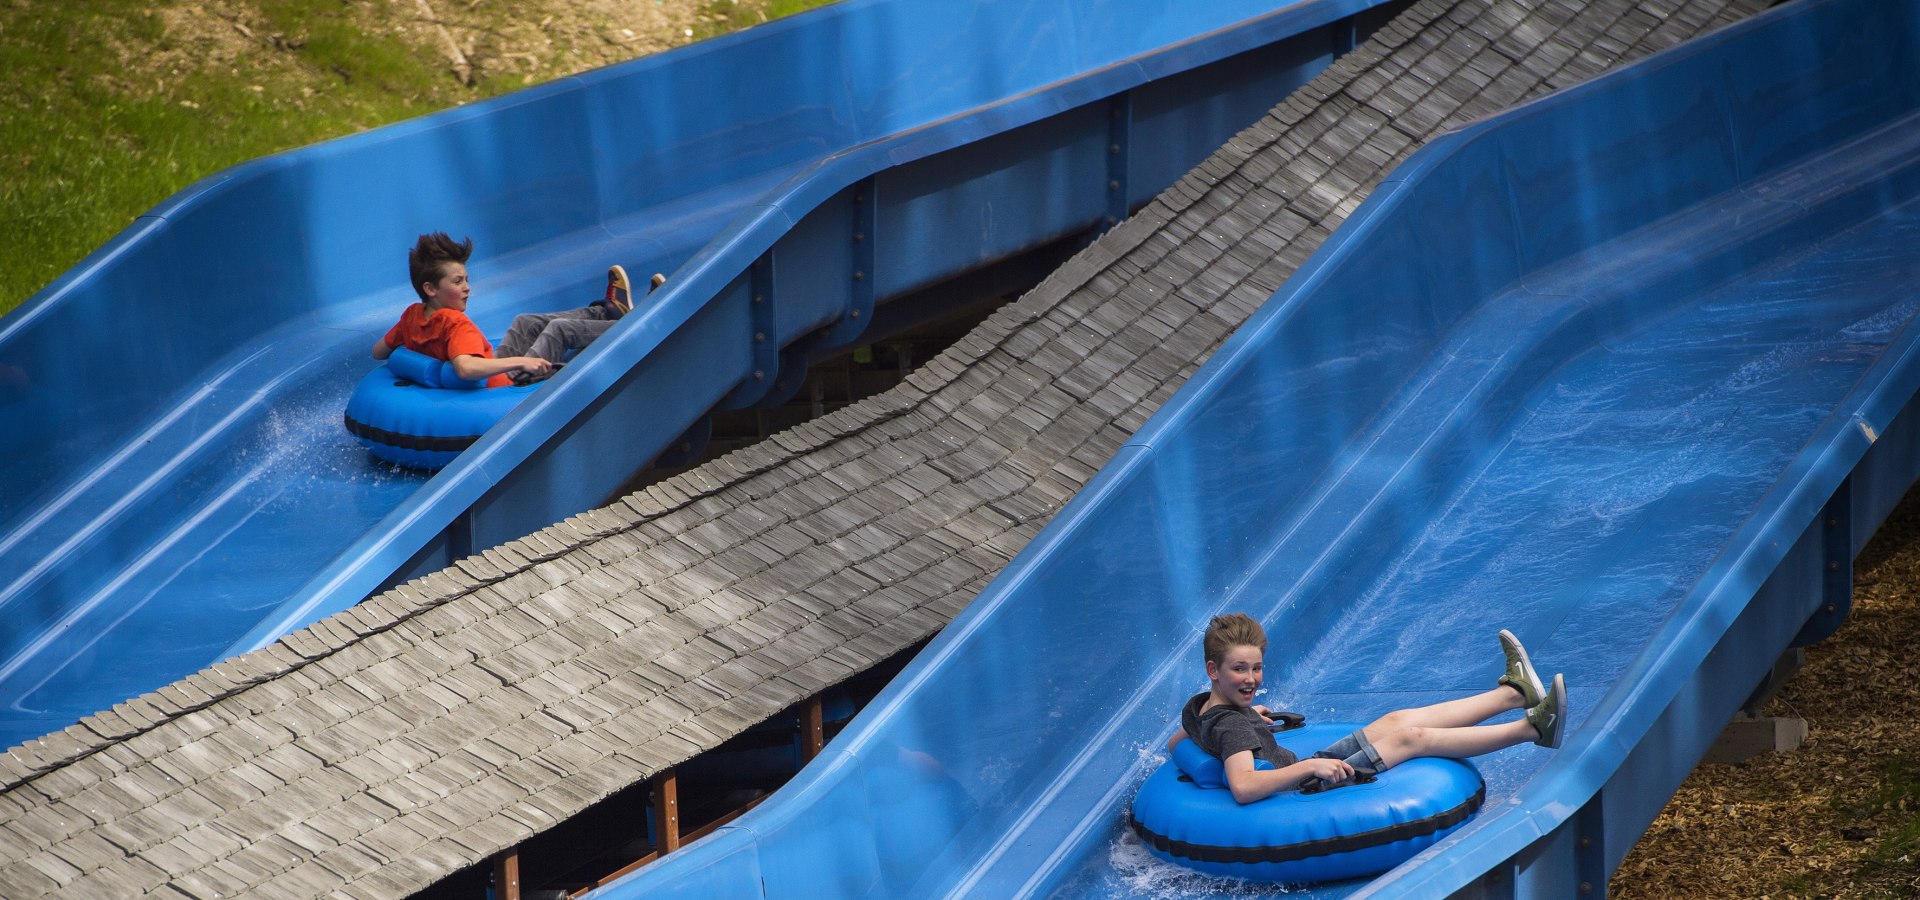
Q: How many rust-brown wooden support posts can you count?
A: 3